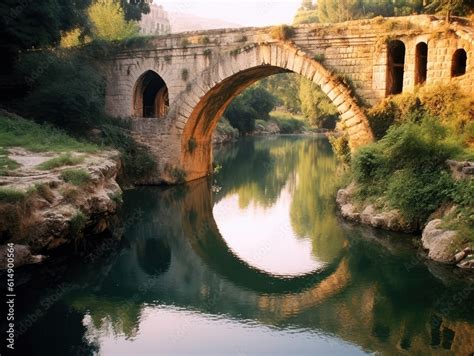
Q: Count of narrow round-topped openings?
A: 3